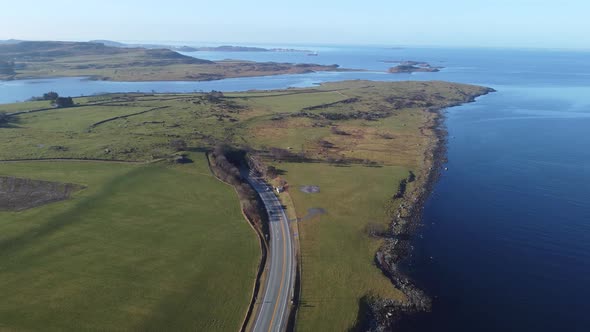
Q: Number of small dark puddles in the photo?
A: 2